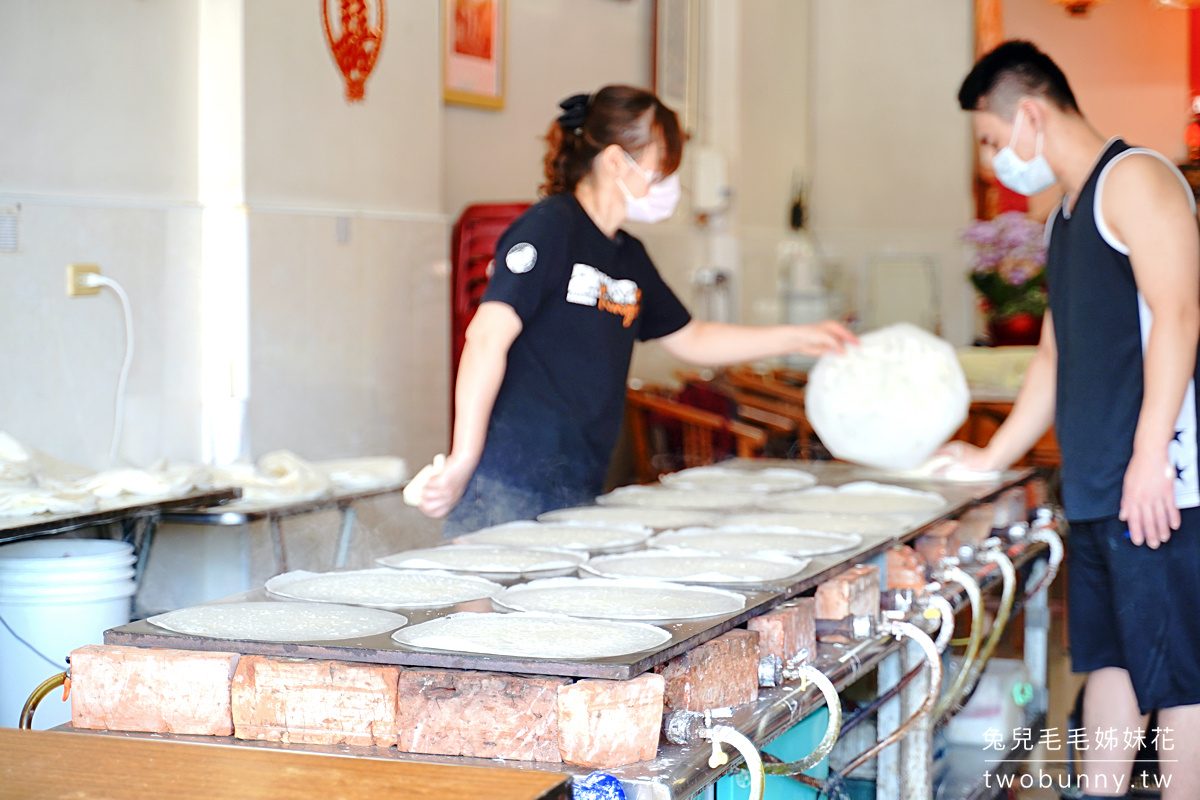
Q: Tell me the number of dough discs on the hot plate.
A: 13